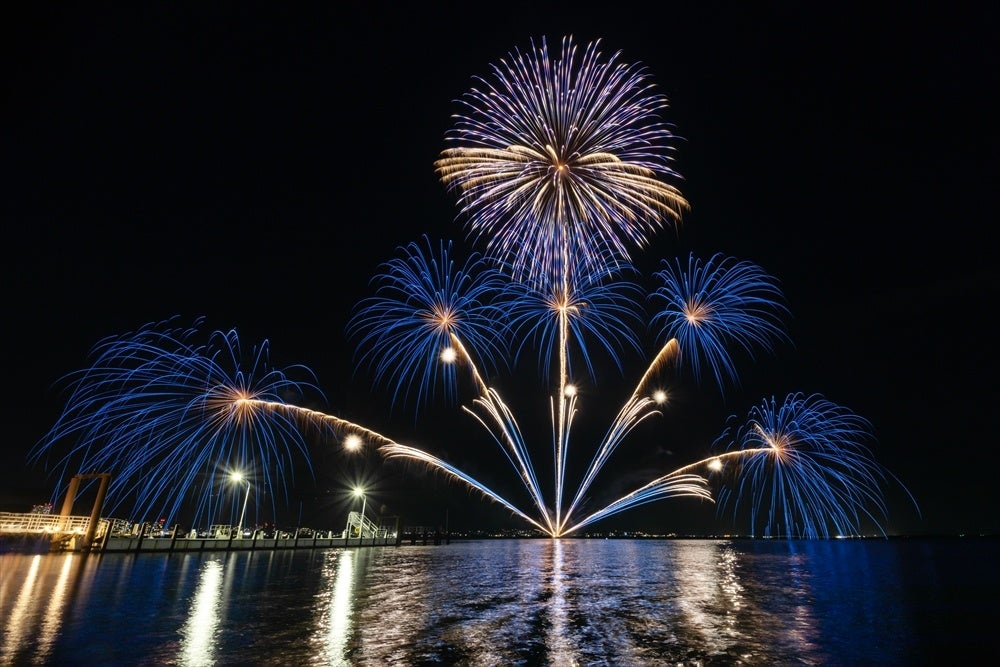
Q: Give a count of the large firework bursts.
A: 6